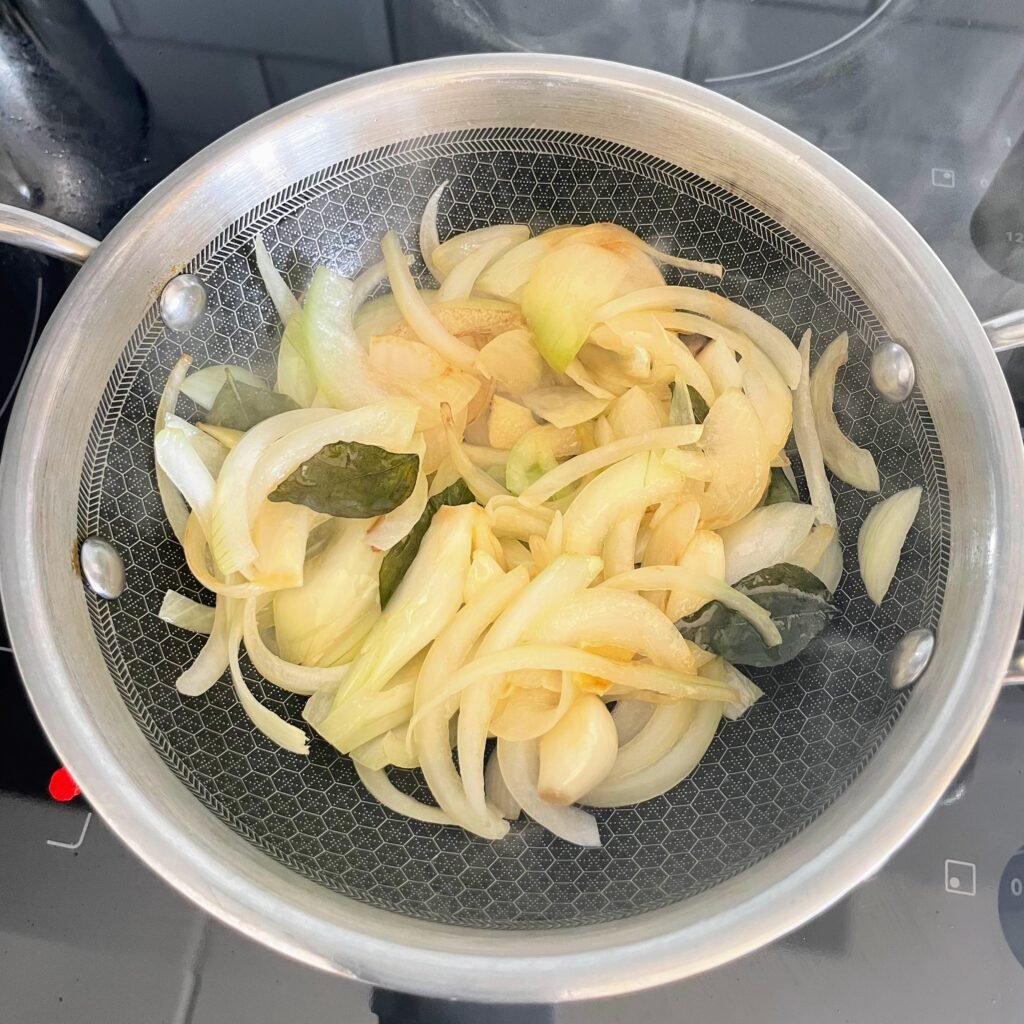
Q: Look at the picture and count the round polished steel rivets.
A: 4